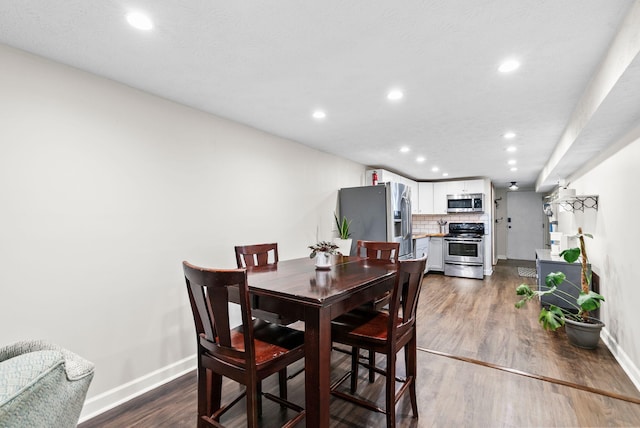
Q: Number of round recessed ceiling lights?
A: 12